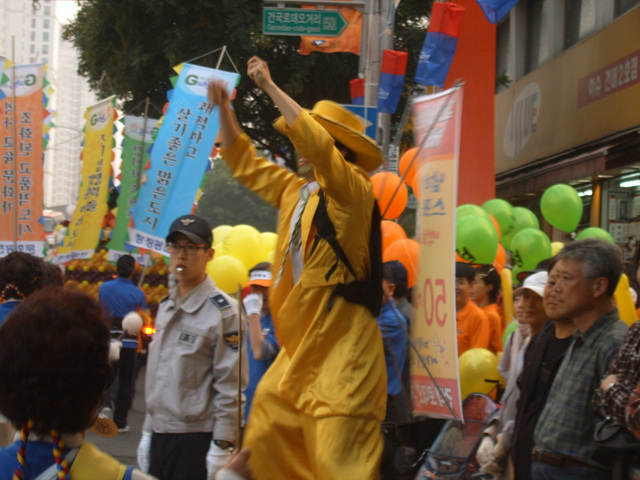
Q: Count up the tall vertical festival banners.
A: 5